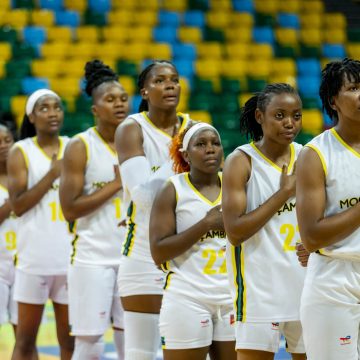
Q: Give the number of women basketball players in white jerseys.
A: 7